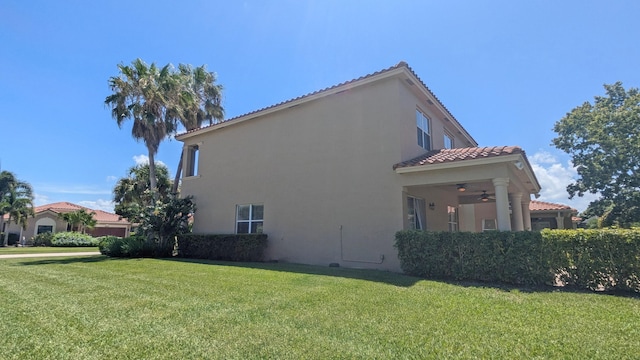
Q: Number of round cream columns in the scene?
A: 3